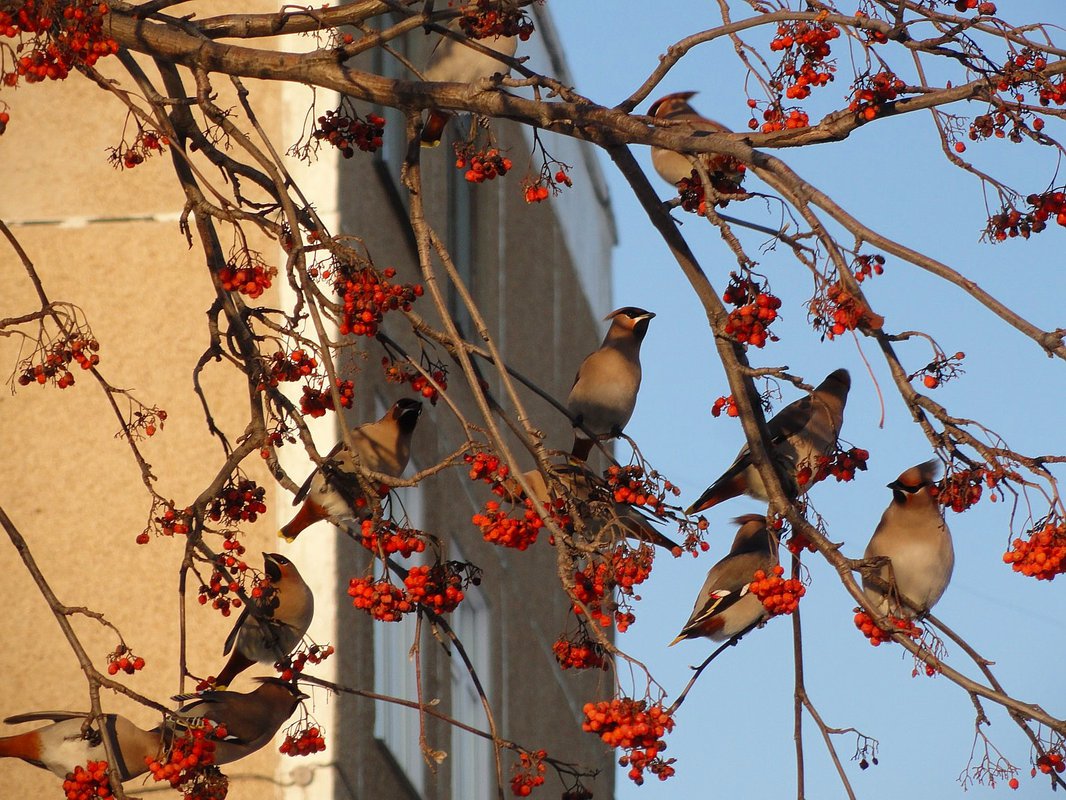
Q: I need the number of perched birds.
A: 11